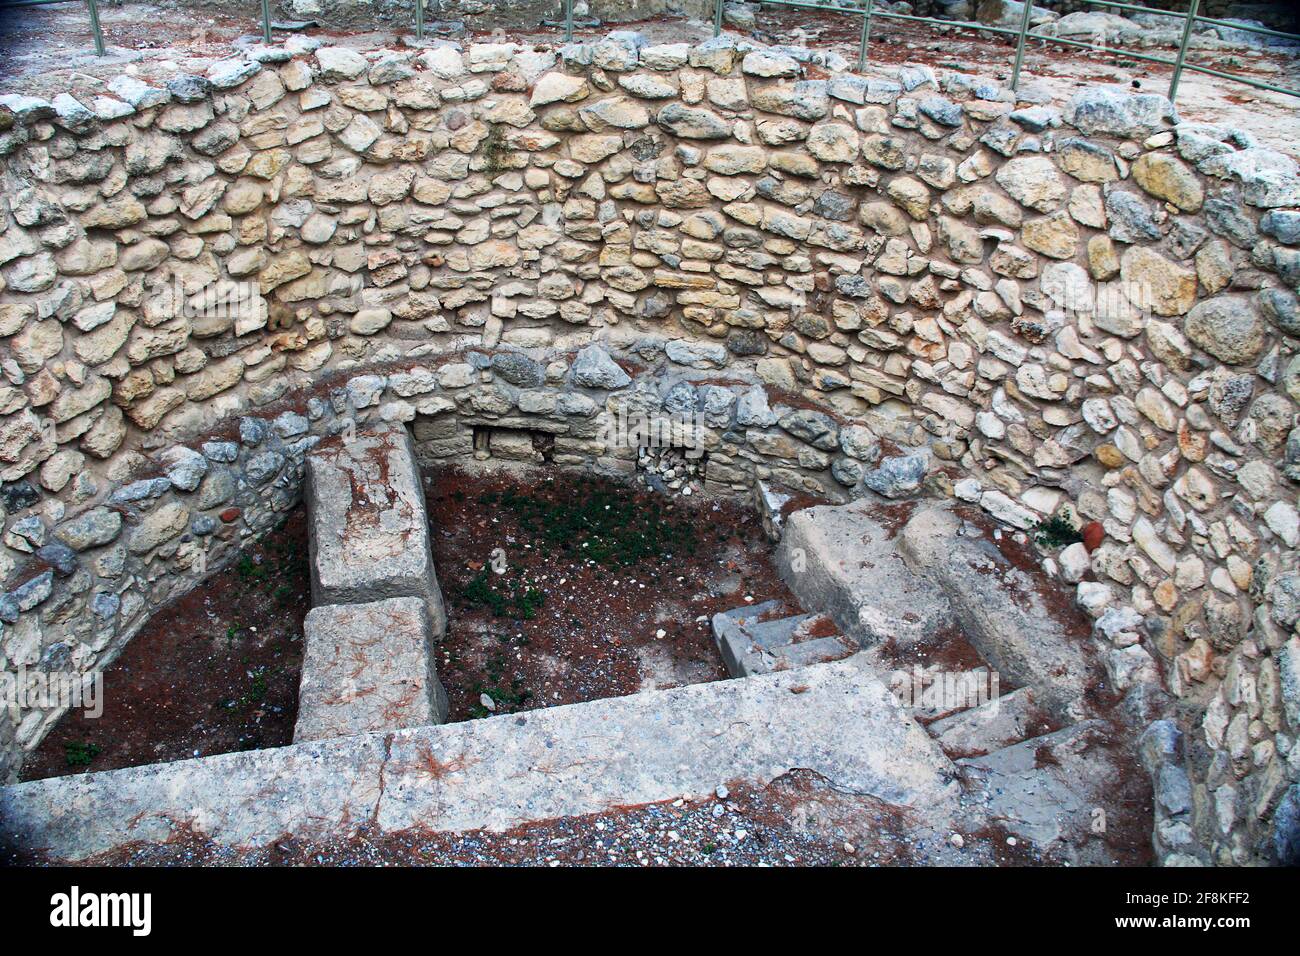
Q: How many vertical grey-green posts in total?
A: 8